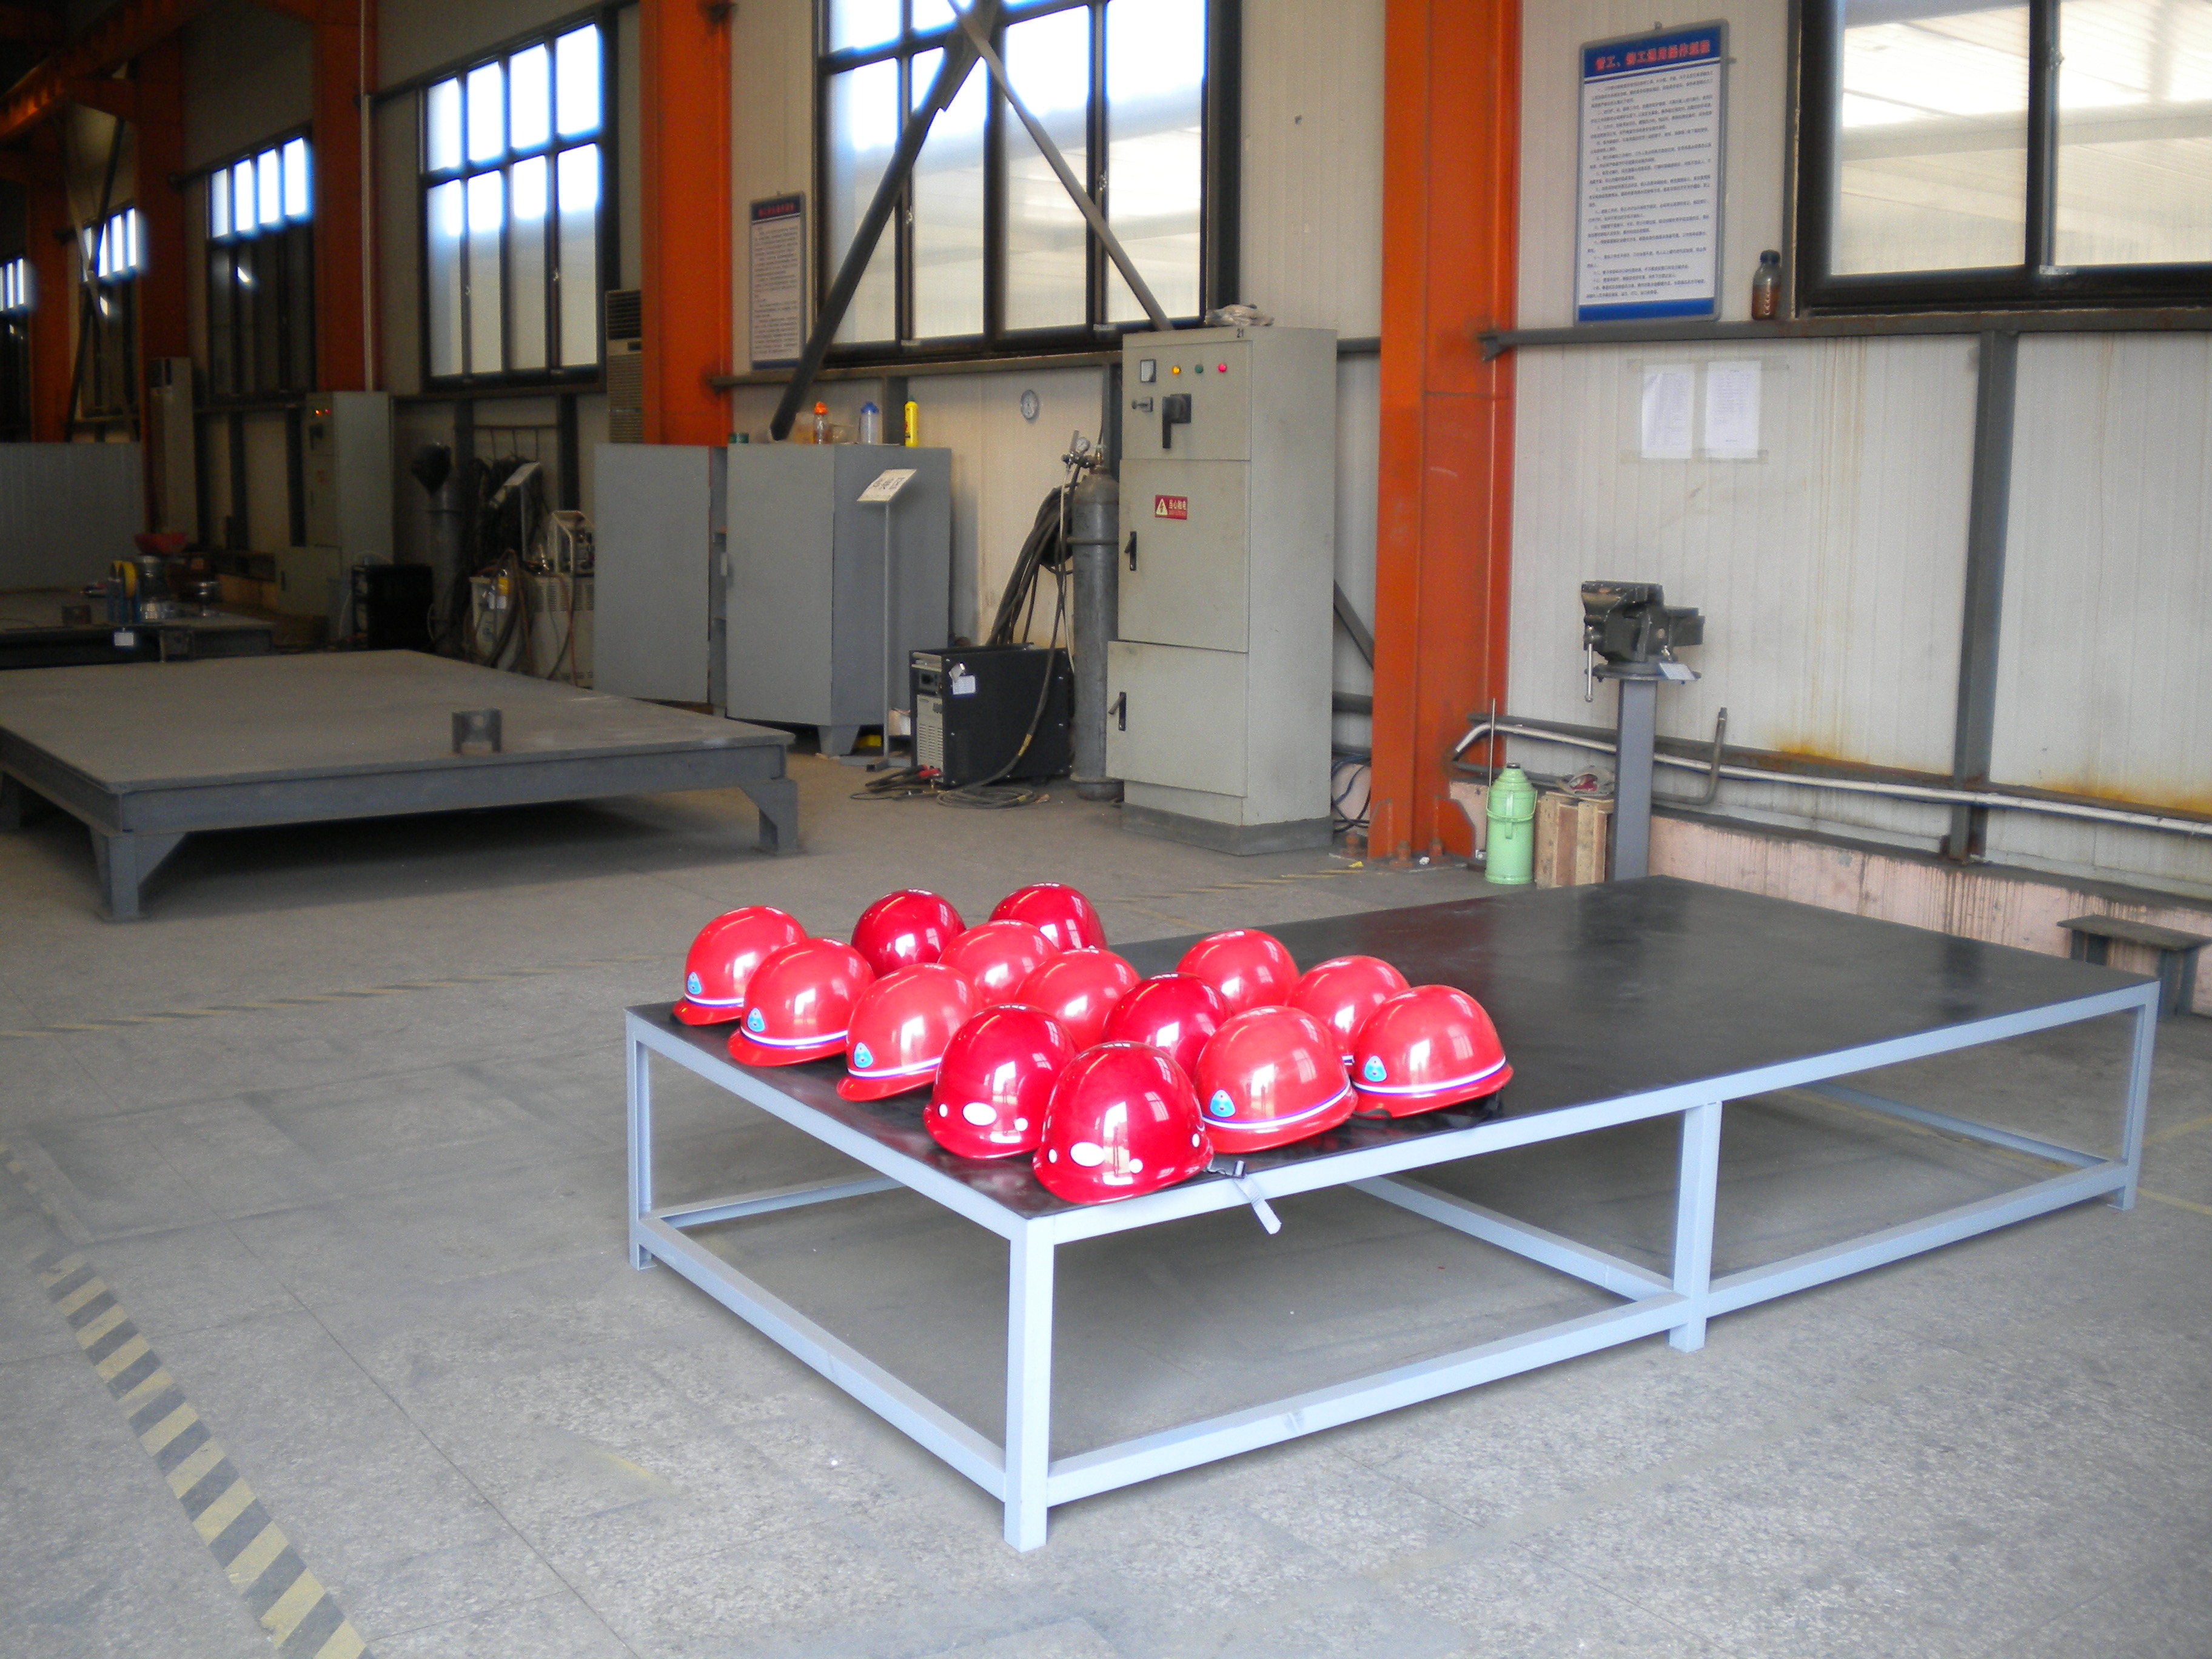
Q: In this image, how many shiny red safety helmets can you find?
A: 14